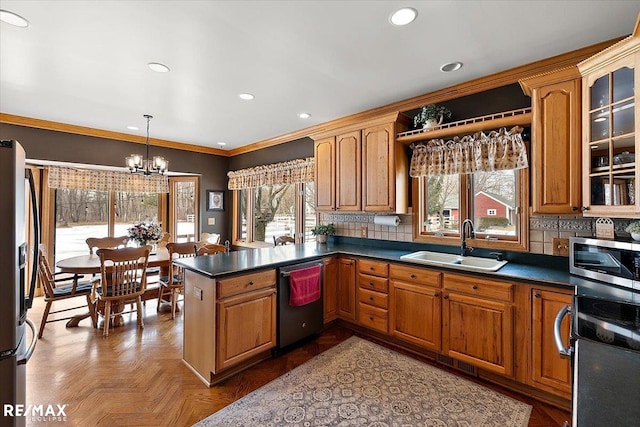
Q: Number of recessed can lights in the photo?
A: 8